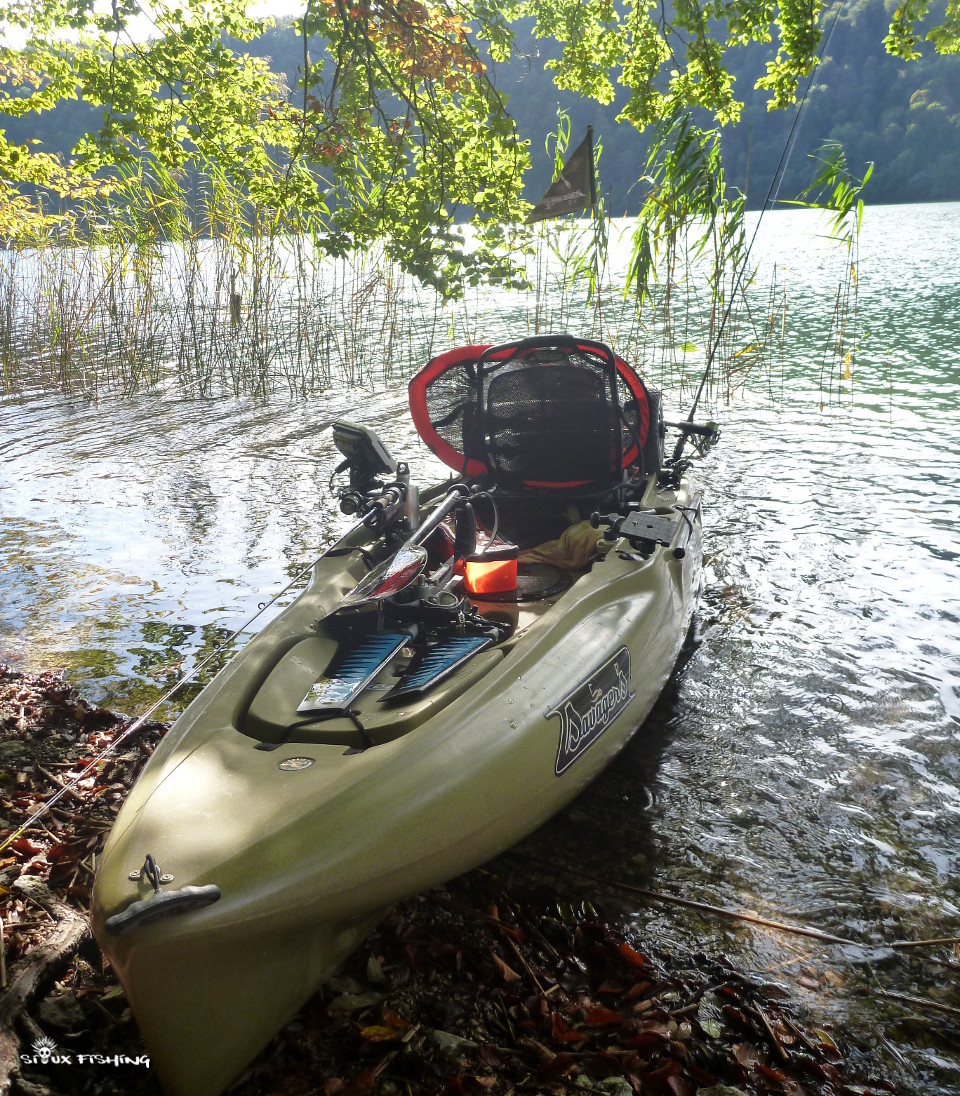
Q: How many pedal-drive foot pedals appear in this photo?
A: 2